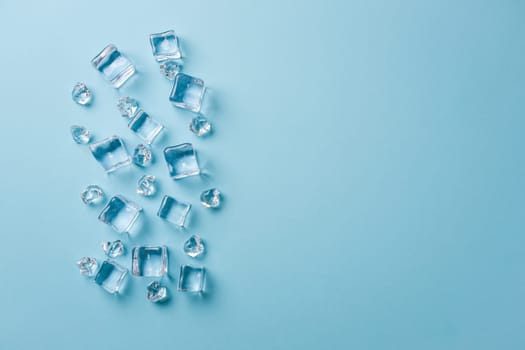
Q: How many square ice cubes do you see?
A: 11